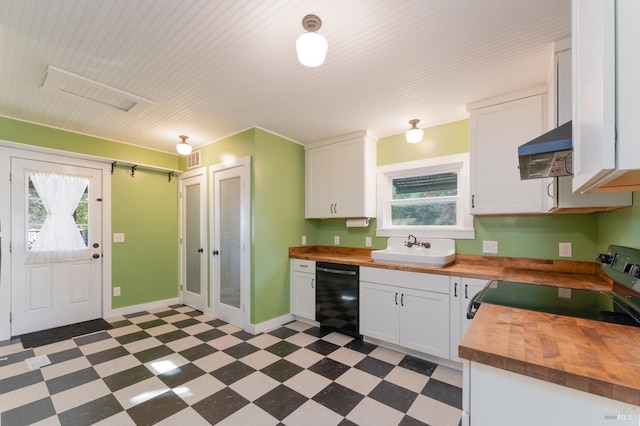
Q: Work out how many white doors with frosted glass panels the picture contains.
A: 2